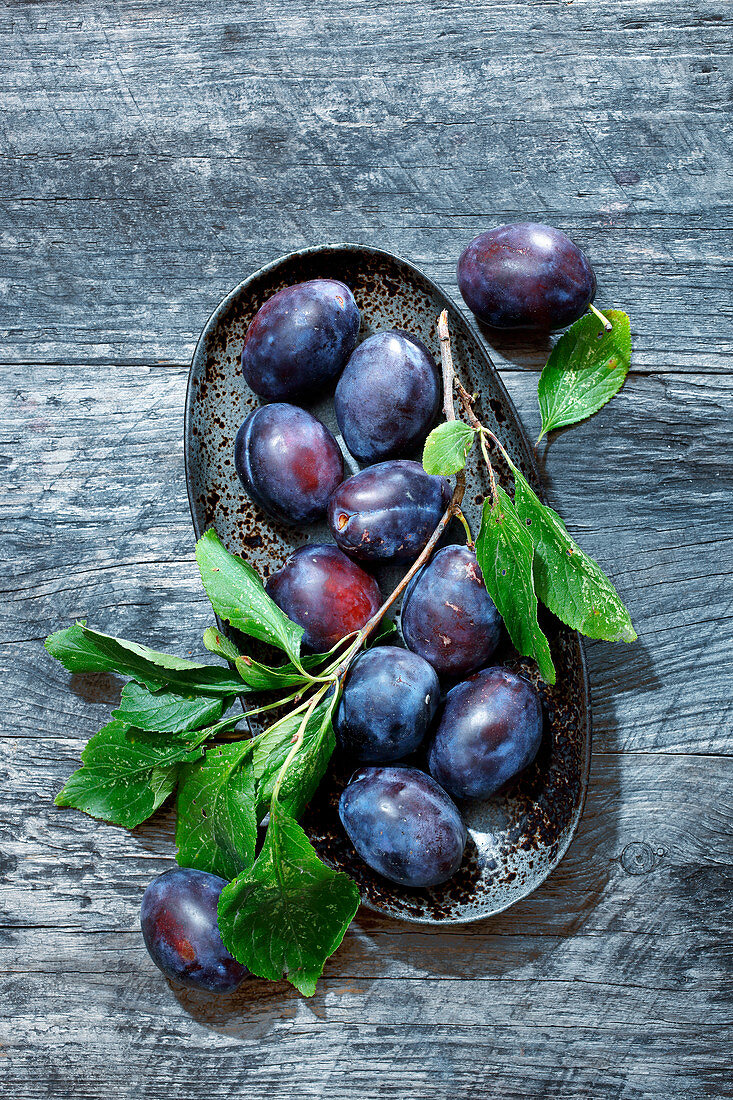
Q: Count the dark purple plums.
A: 11